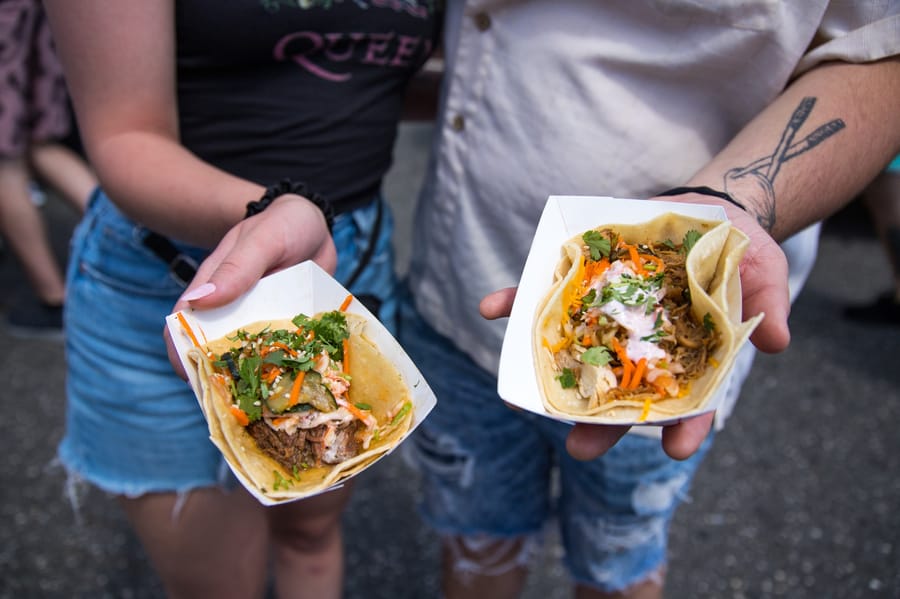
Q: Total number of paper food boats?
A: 2